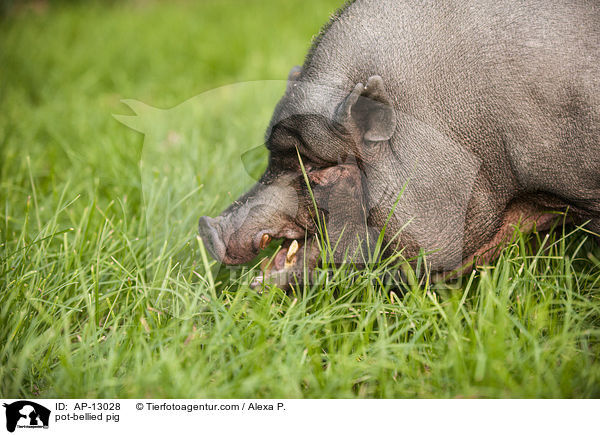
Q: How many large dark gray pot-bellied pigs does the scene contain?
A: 1